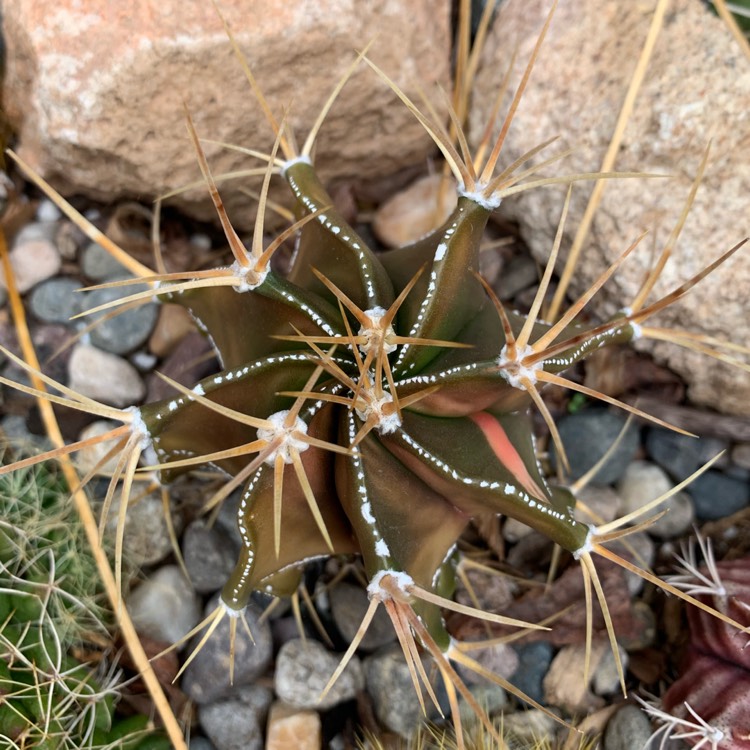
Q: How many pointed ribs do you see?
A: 8